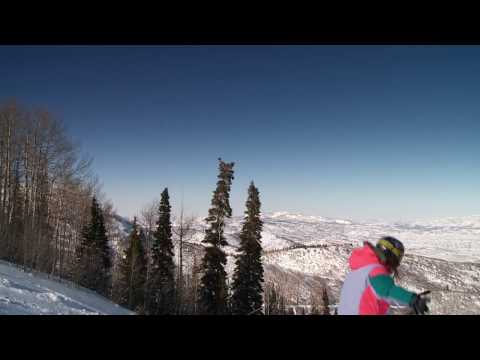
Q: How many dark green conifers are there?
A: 5